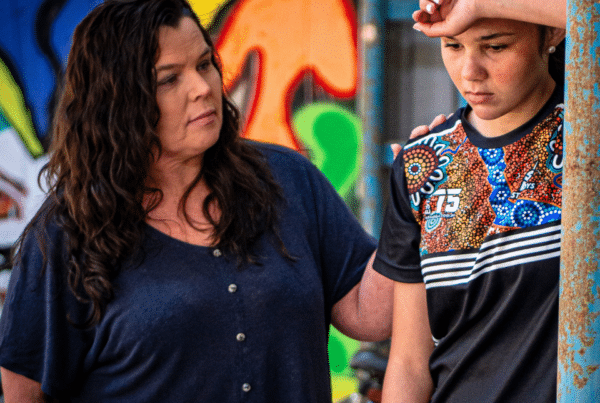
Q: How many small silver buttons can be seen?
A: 4